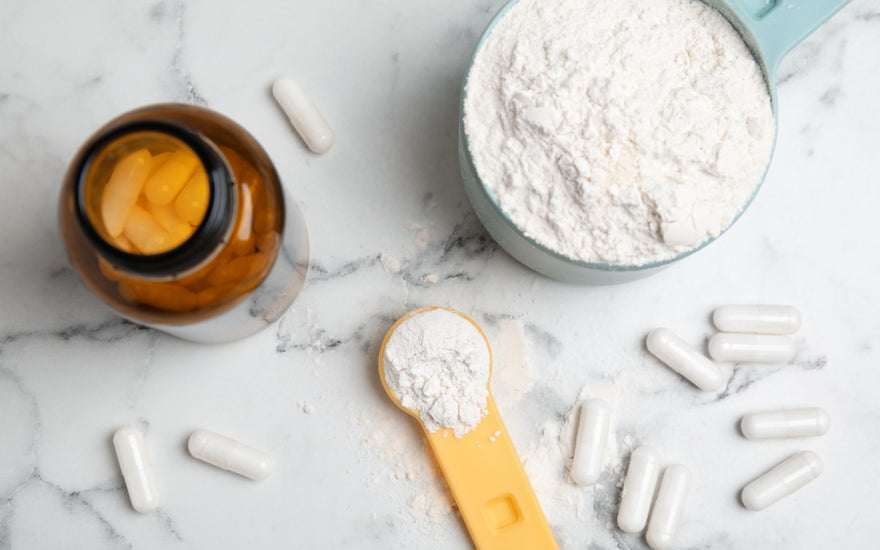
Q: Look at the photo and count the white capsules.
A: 11